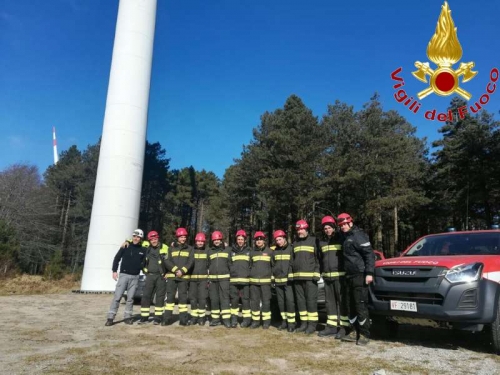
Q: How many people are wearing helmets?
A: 11